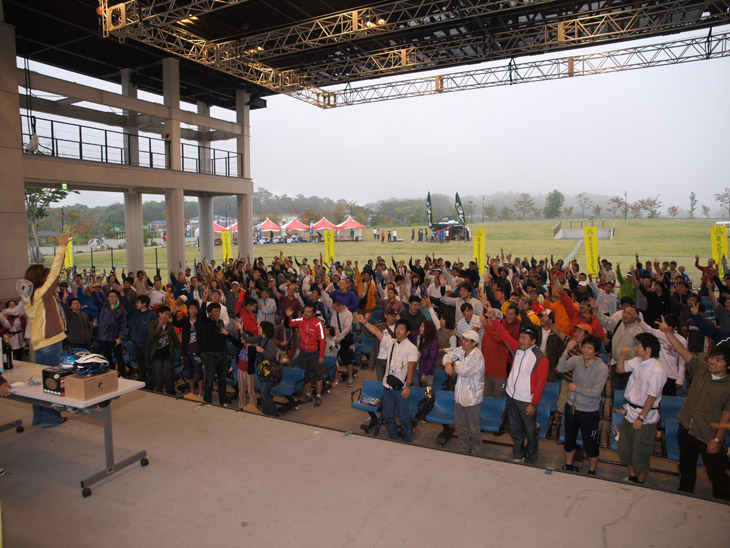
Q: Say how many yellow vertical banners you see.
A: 6